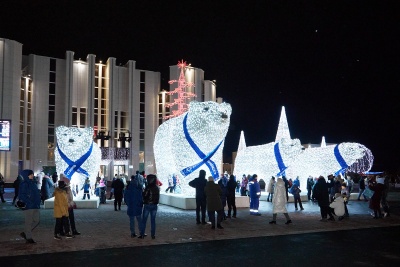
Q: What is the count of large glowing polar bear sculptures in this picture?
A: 4